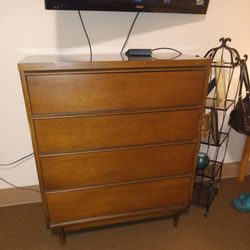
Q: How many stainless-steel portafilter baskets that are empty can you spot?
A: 0